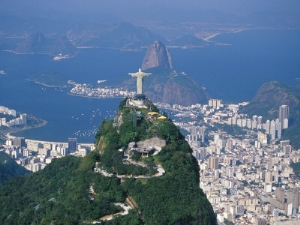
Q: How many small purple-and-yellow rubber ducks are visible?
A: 0